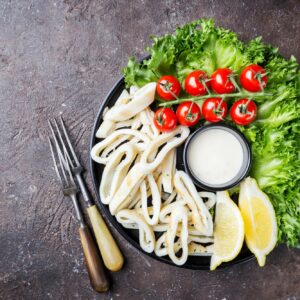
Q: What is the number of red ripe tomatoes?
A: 8